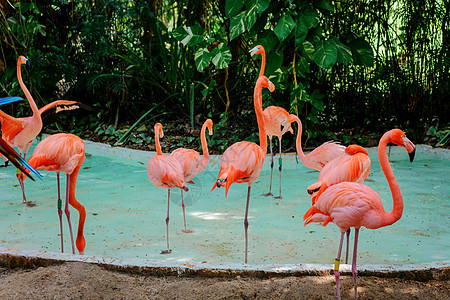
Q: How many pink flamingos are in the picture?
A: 9